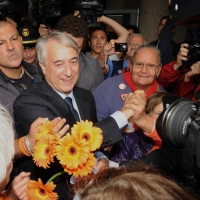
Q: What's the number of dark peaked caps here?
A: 1